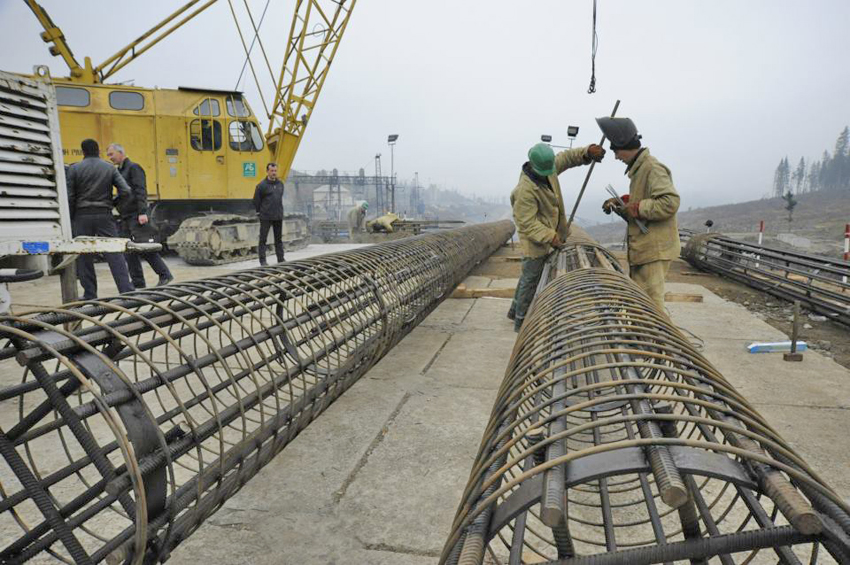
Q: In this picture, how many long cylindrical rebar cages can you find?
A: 3